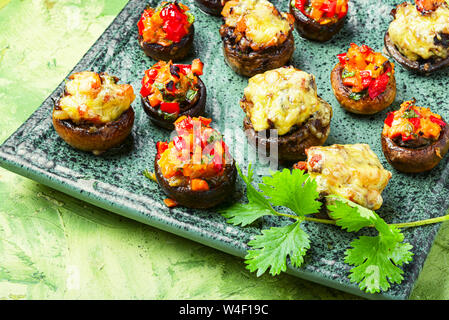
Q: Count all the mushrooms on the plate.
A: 12